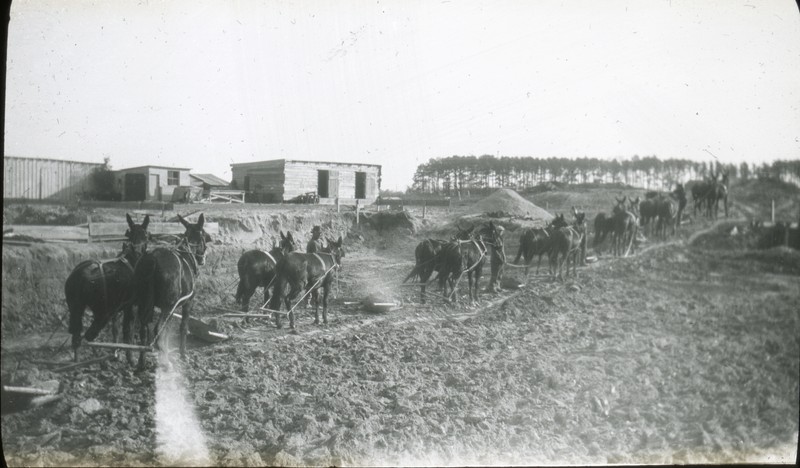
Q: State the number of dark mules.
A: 14